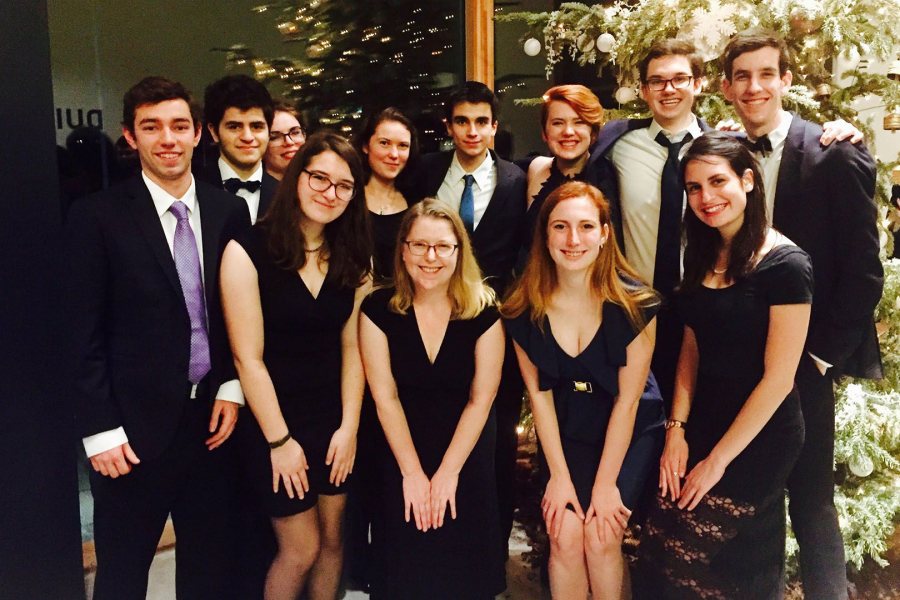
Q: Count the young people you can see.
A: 12